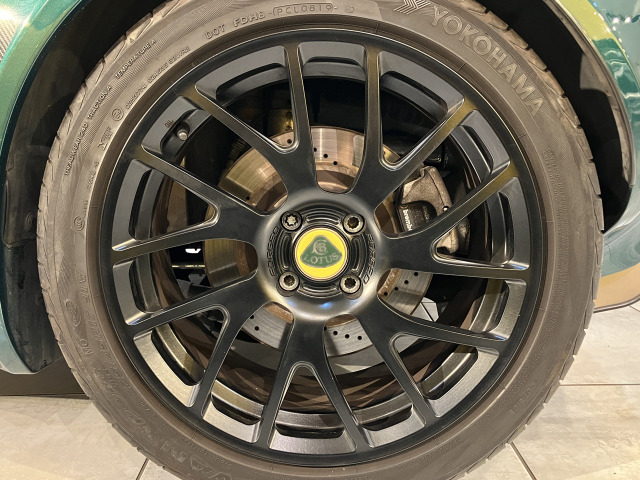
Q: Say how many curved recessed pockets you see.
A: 14